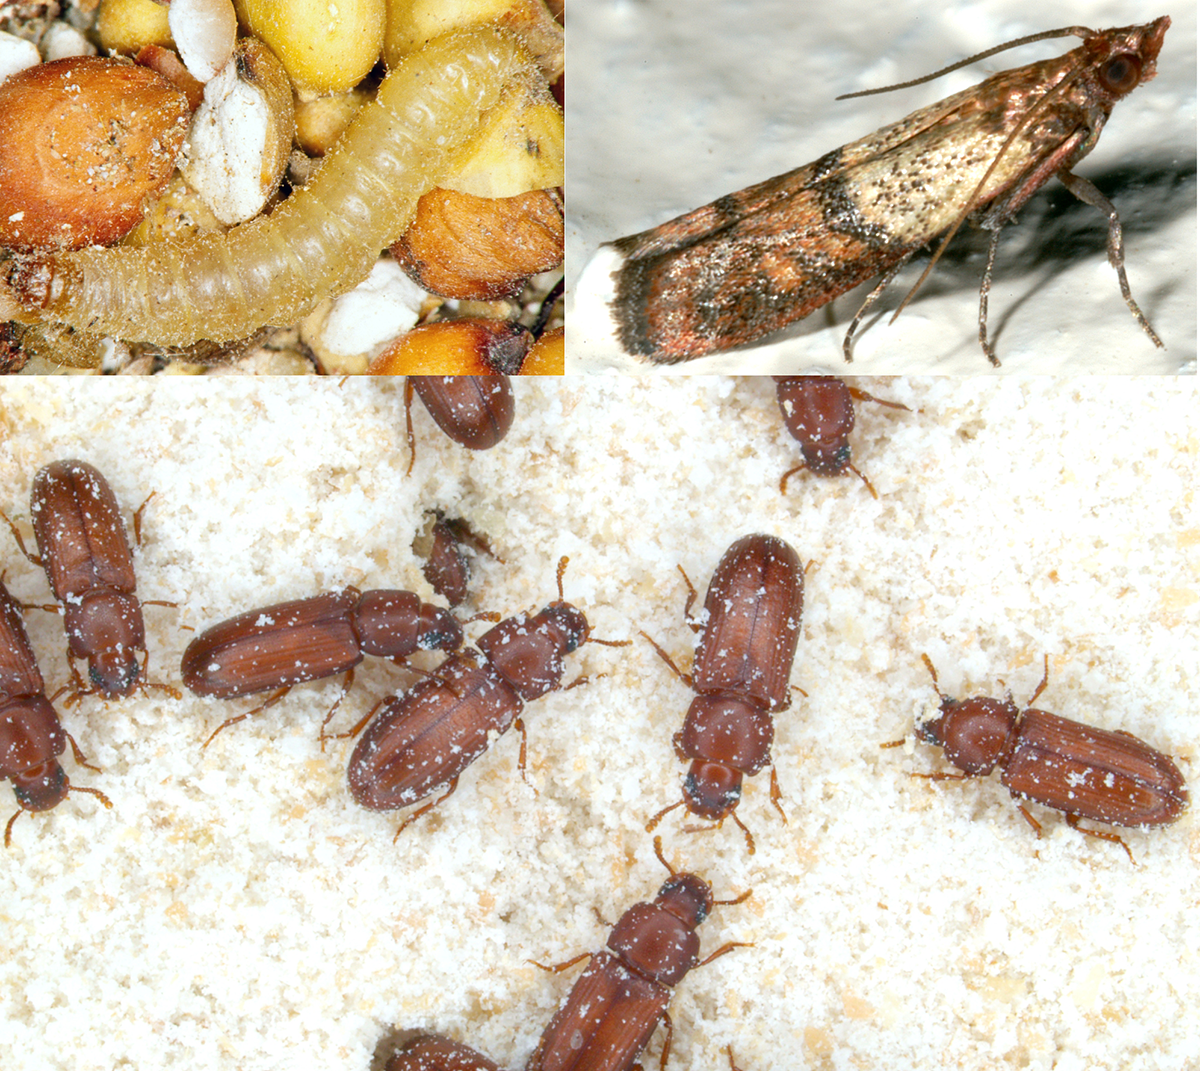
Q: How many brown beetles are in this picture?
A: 11